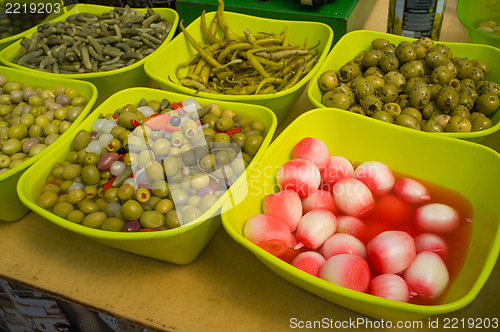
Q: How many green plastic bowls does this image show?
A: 8